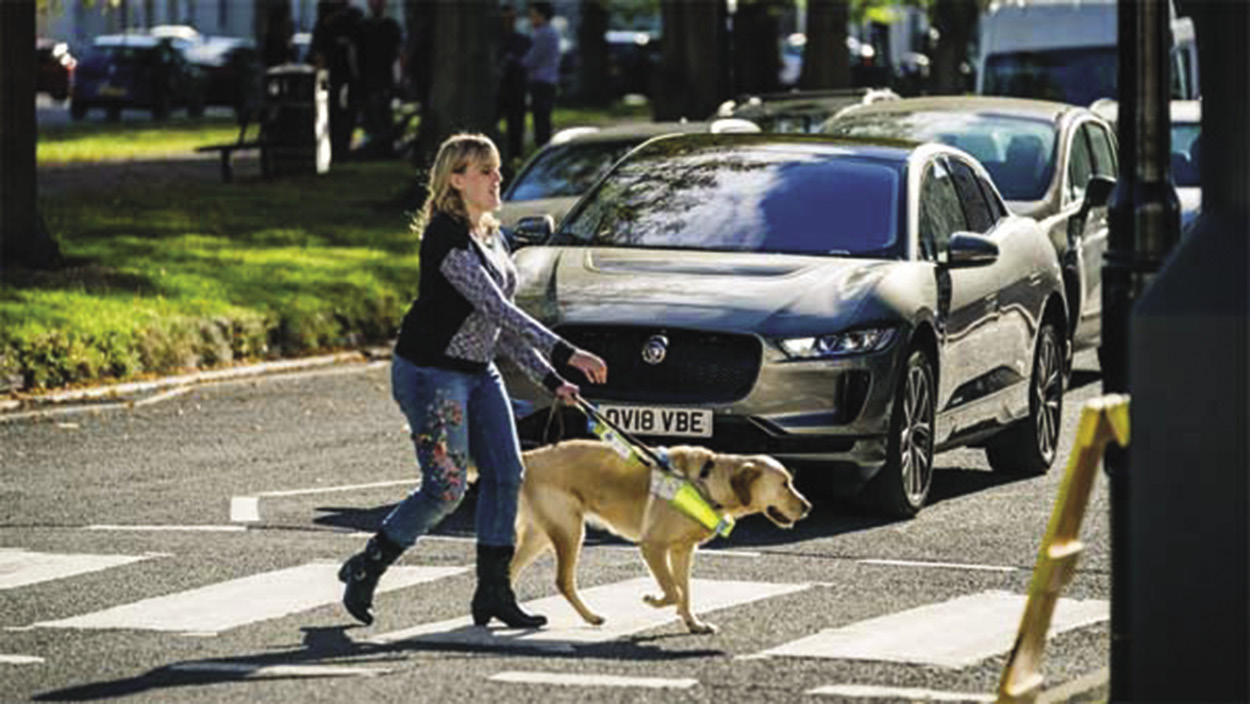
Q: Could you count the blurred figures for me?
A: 4